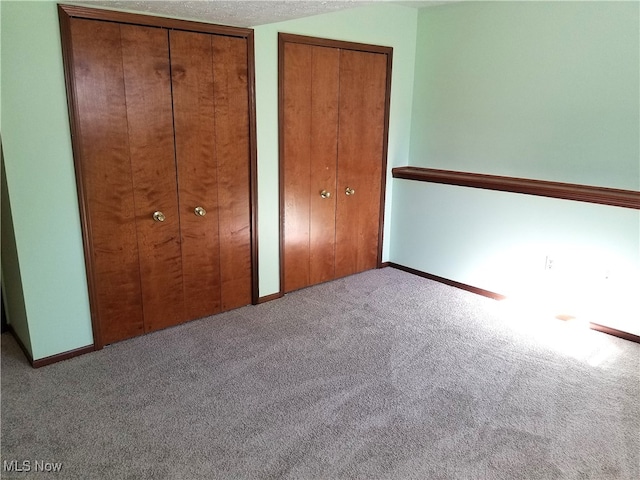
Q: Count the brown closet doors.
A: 4